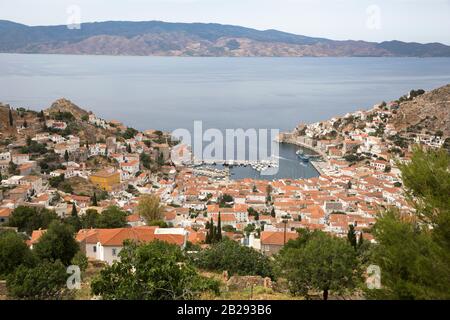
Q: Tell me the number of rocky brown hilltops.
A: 2